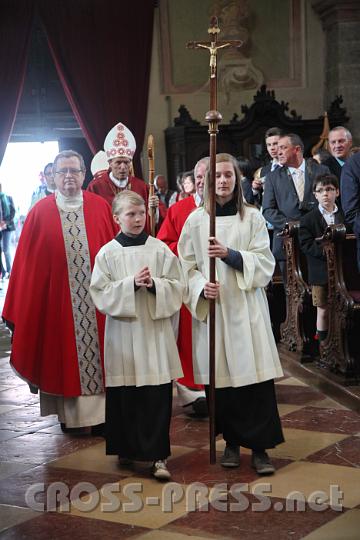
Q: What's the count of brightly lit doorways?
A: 1